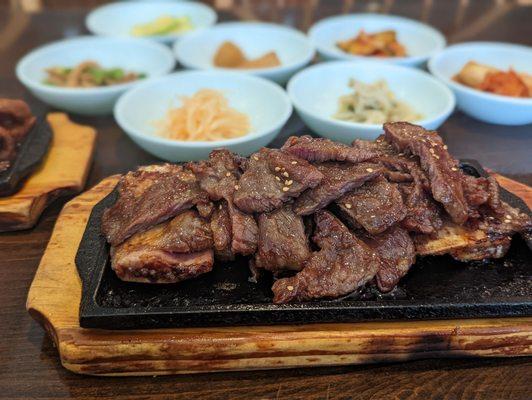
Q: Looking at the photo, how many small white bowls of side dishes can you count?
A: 7